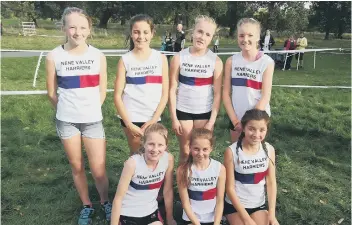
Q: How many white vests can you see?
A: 7